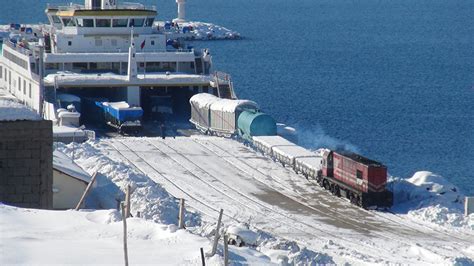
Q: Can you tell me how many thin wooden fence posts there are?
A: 7